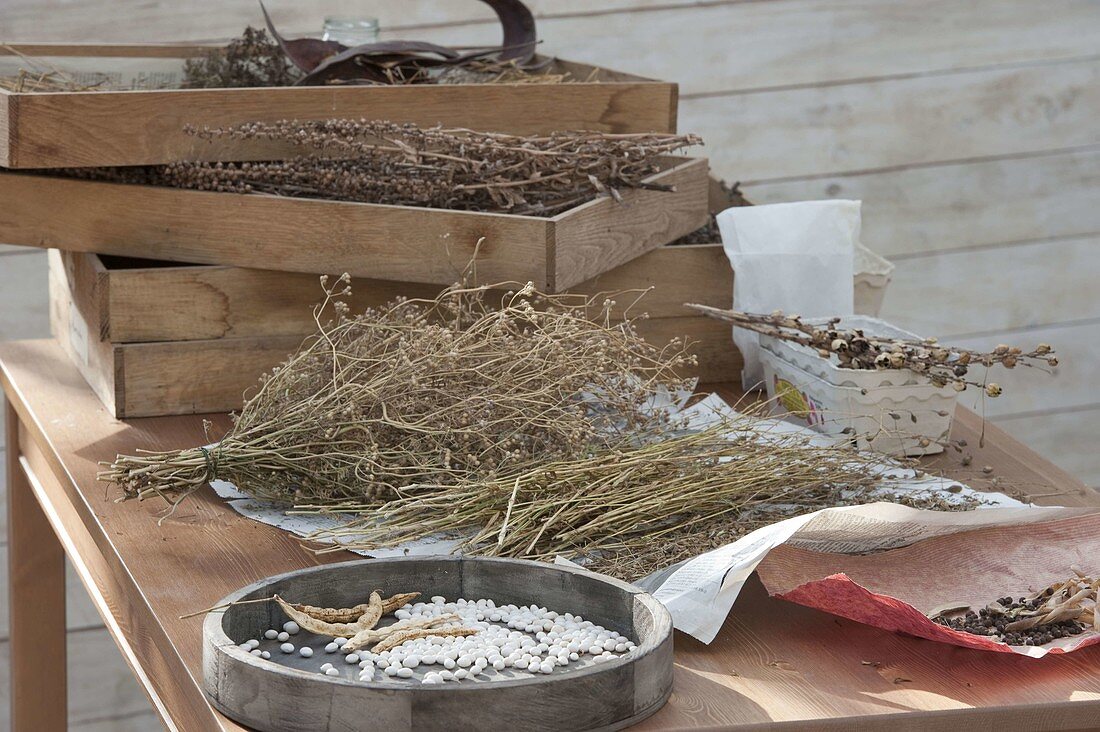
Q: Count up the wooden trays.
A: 5